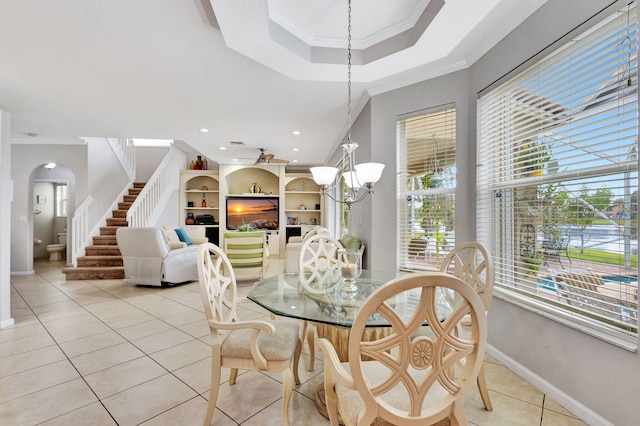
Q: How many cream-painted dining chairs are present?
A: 4